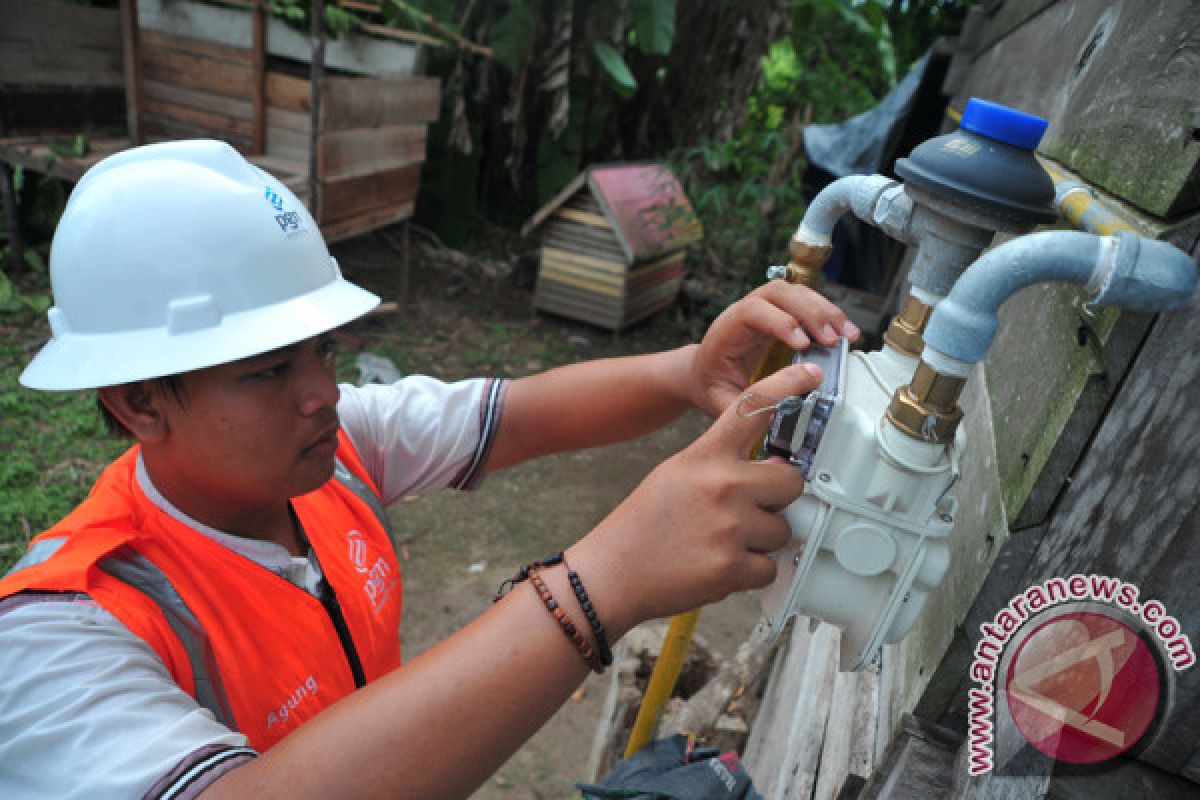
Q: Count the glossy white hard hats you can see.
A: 1